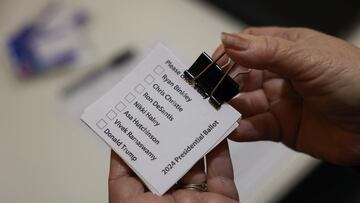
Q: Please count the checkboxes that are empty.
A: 7